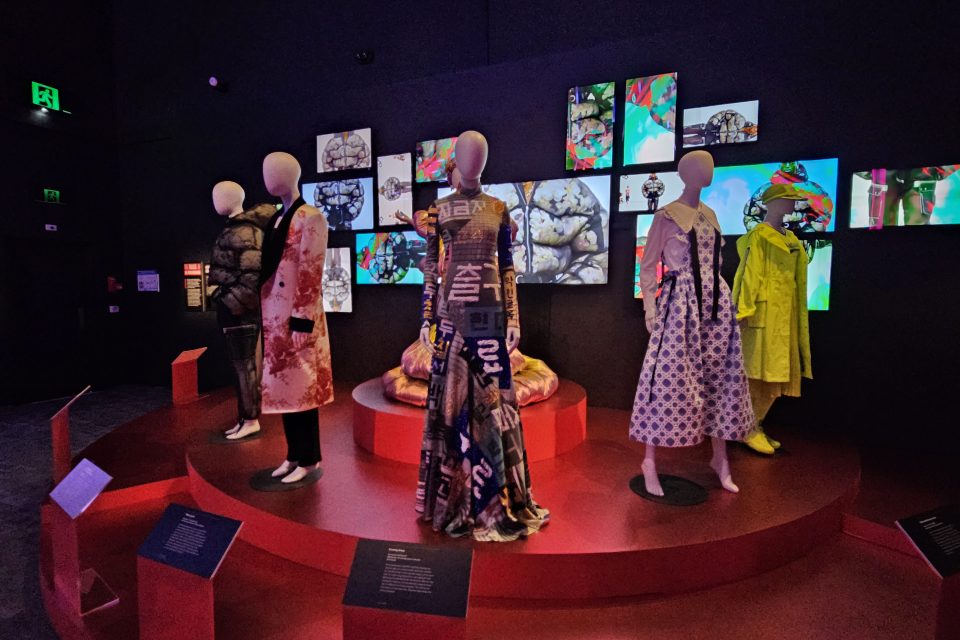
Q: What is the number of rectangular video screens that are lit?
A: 15